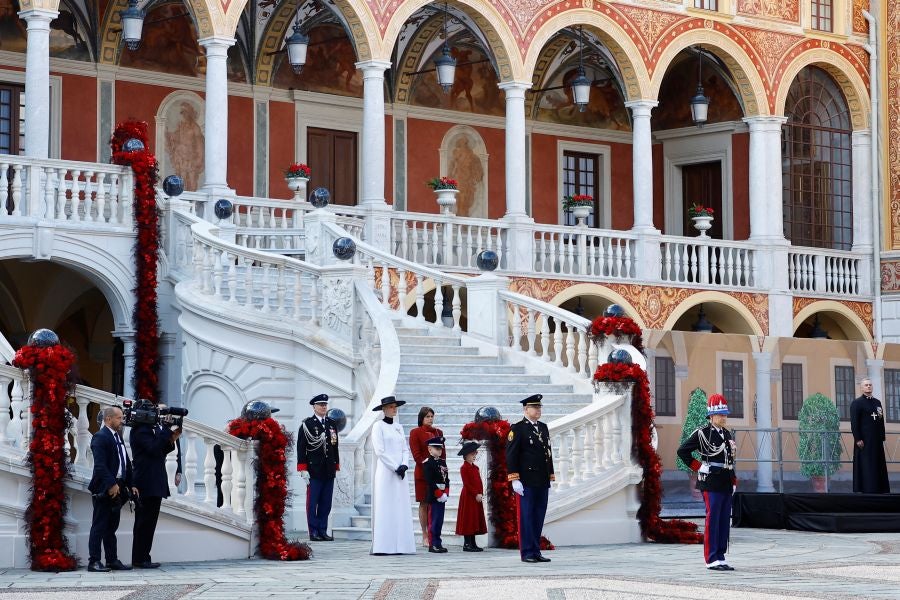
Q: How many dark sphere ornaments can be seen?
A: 12